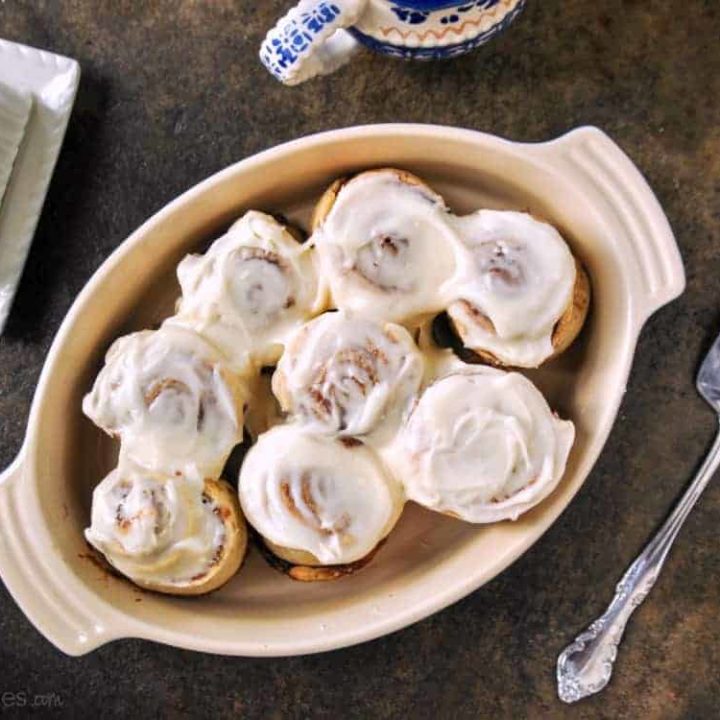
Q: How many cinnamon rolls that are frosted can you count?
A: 8